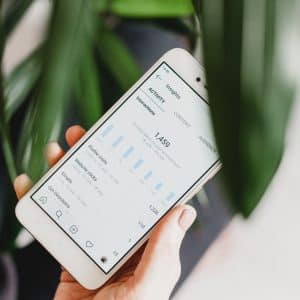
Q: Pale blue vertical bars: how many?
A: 7